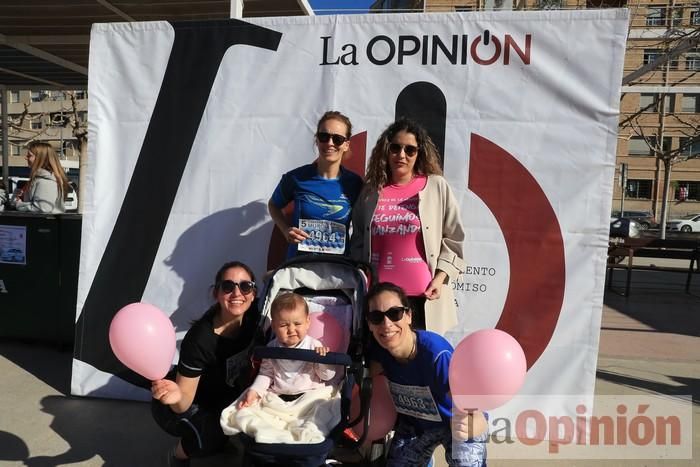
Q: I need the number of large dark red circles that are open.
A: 1